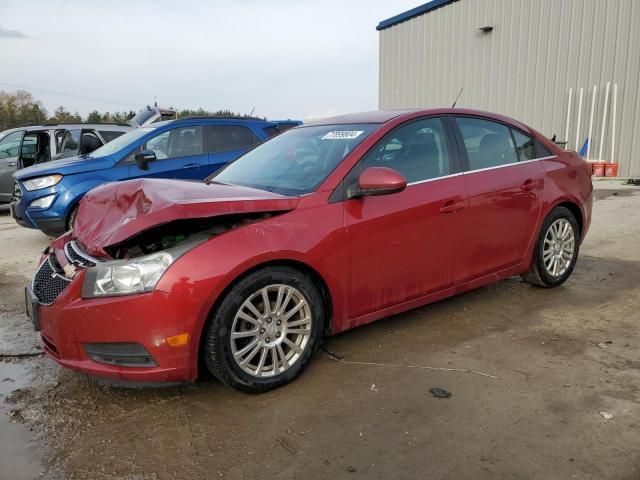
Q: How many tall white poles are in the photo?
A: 5